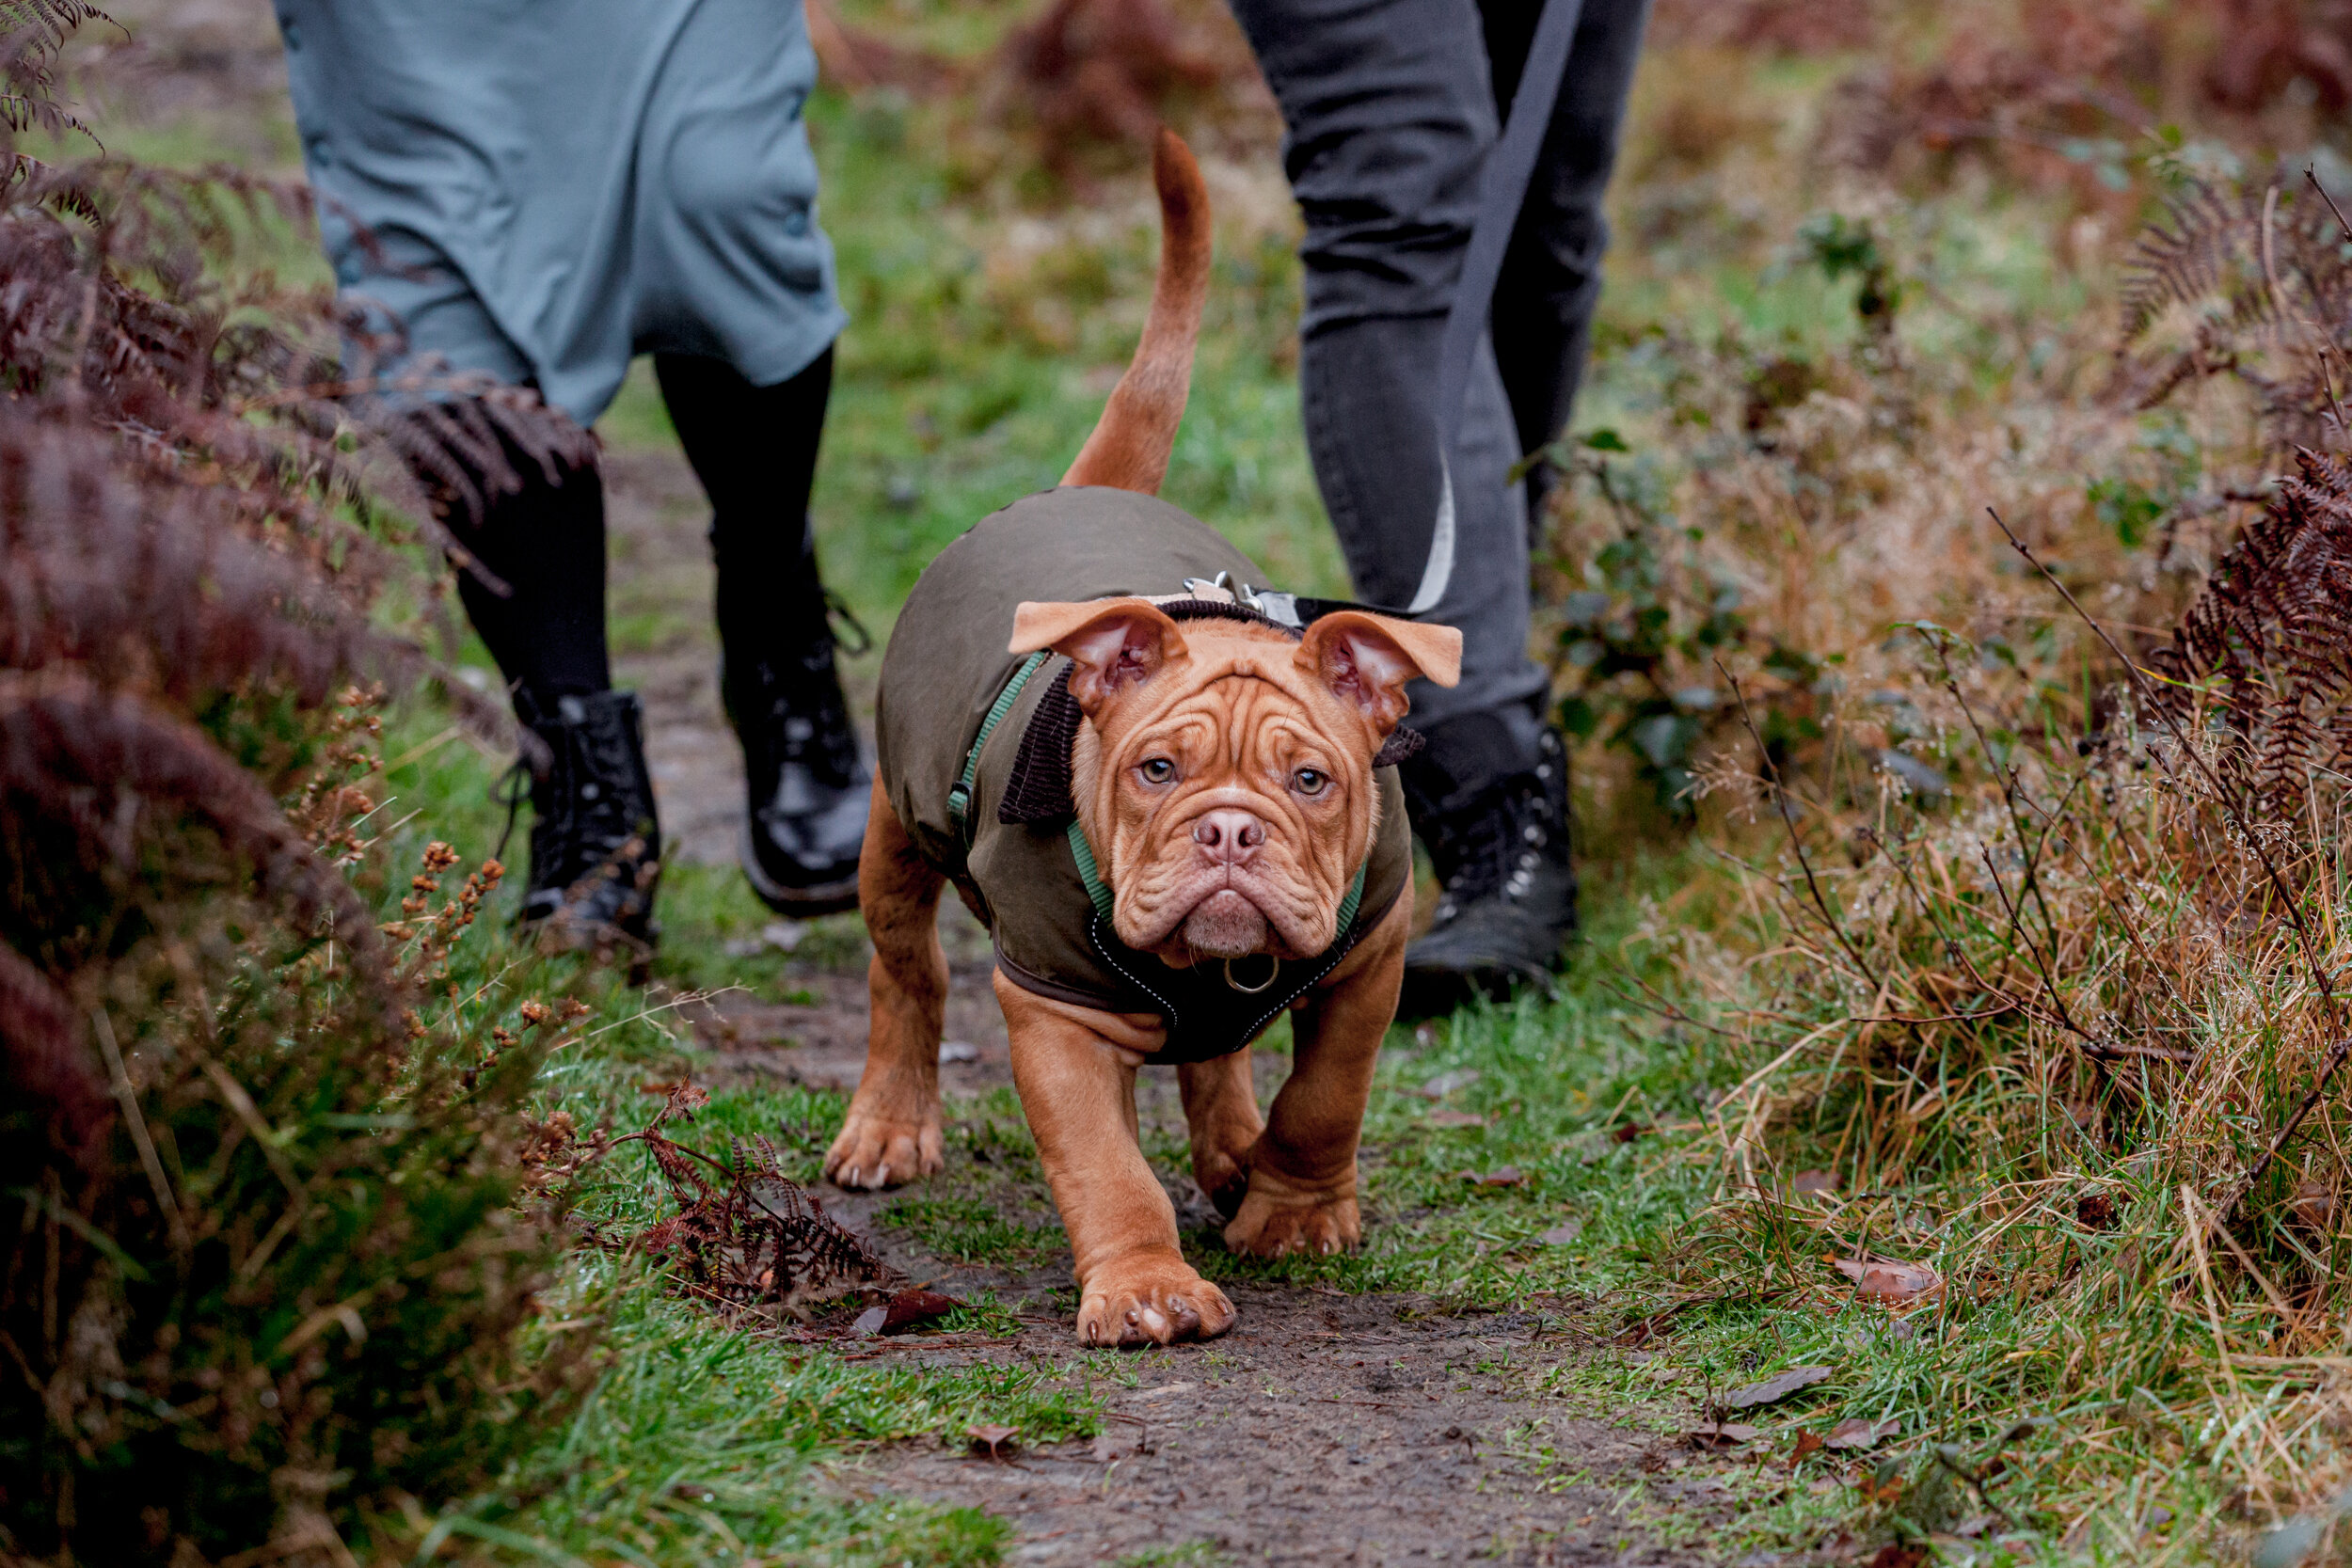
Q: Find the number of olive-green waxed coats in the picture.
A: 1